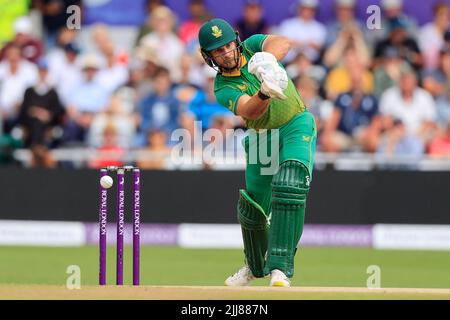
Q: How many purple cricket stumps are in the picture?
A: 3